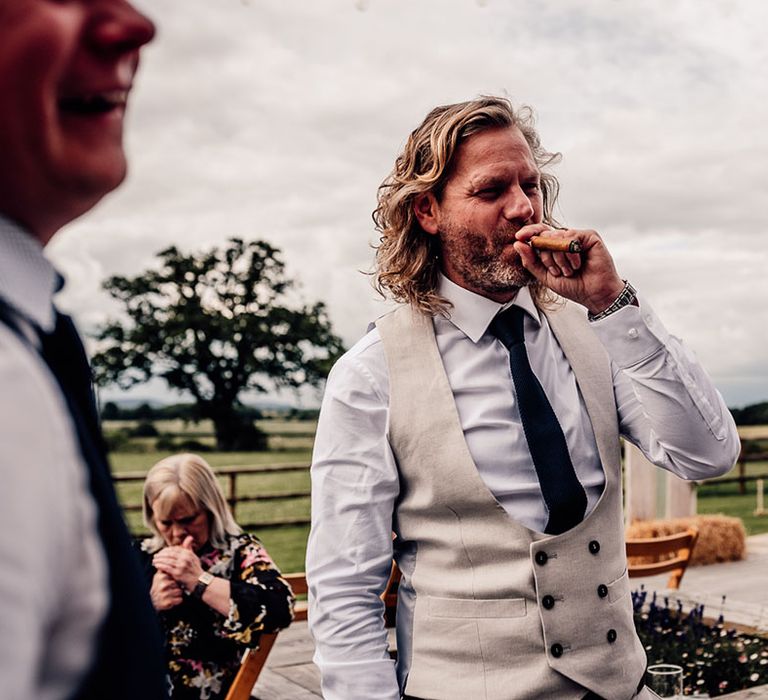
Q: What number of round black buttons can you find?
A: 6